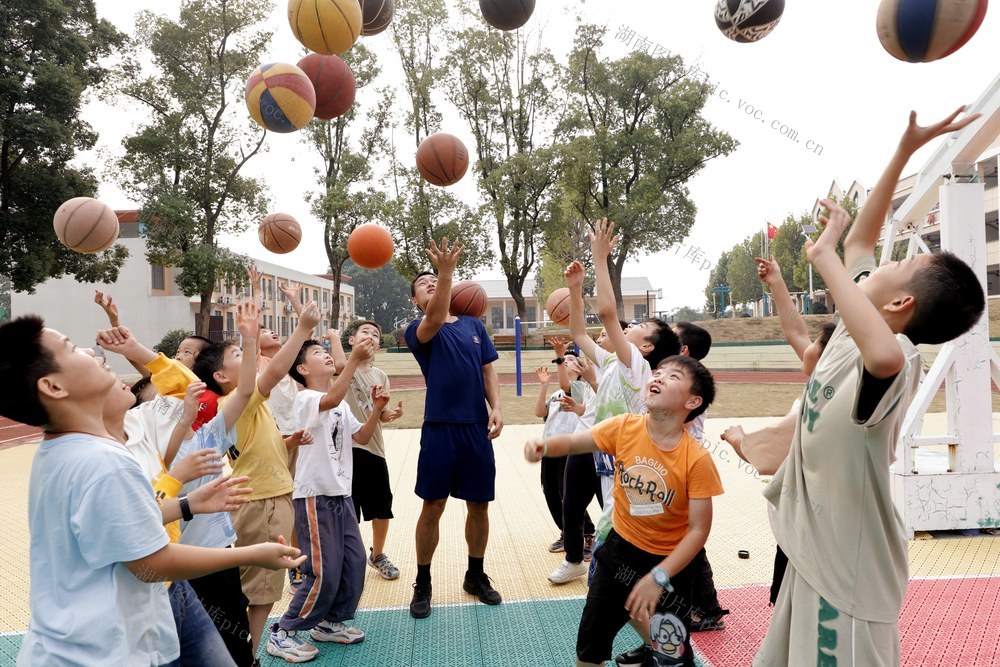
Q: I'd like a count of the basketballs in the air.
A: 13